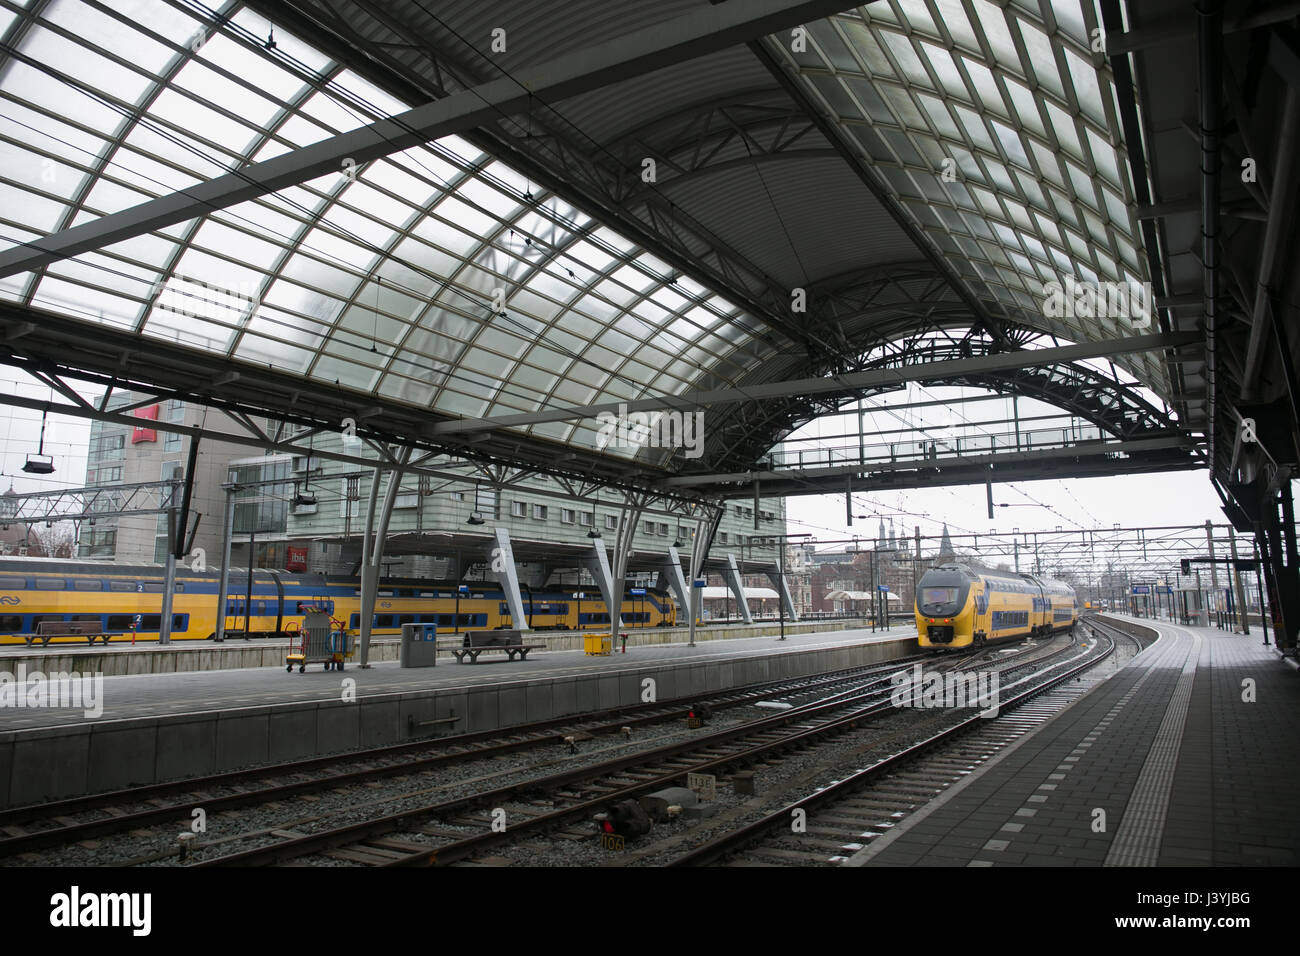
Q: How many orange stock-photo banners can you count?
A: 0